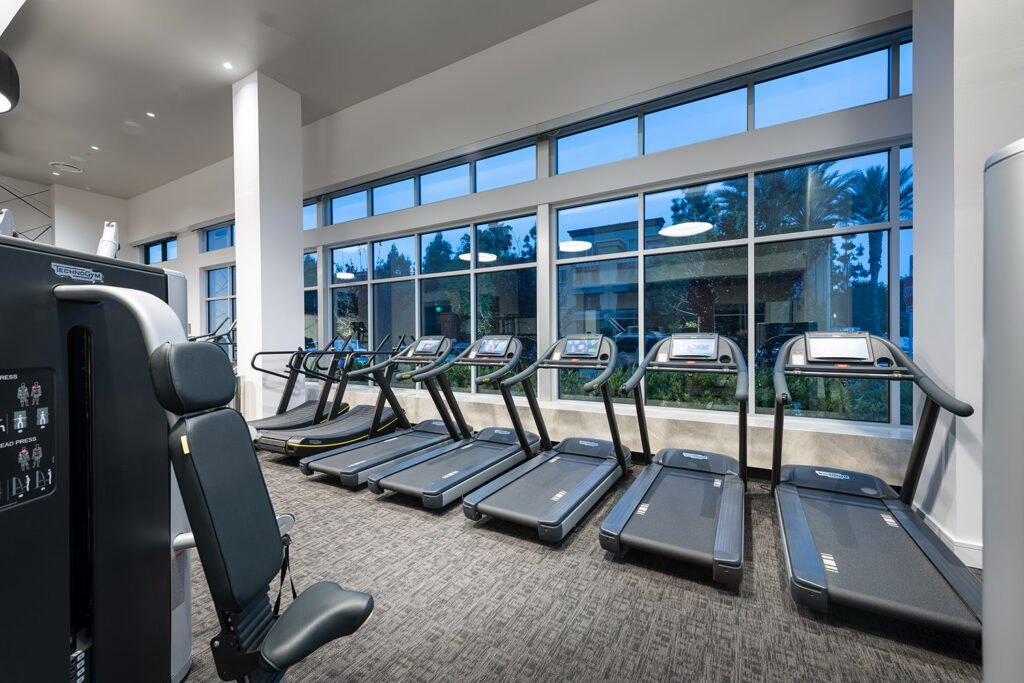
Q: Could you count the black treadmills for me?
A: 7